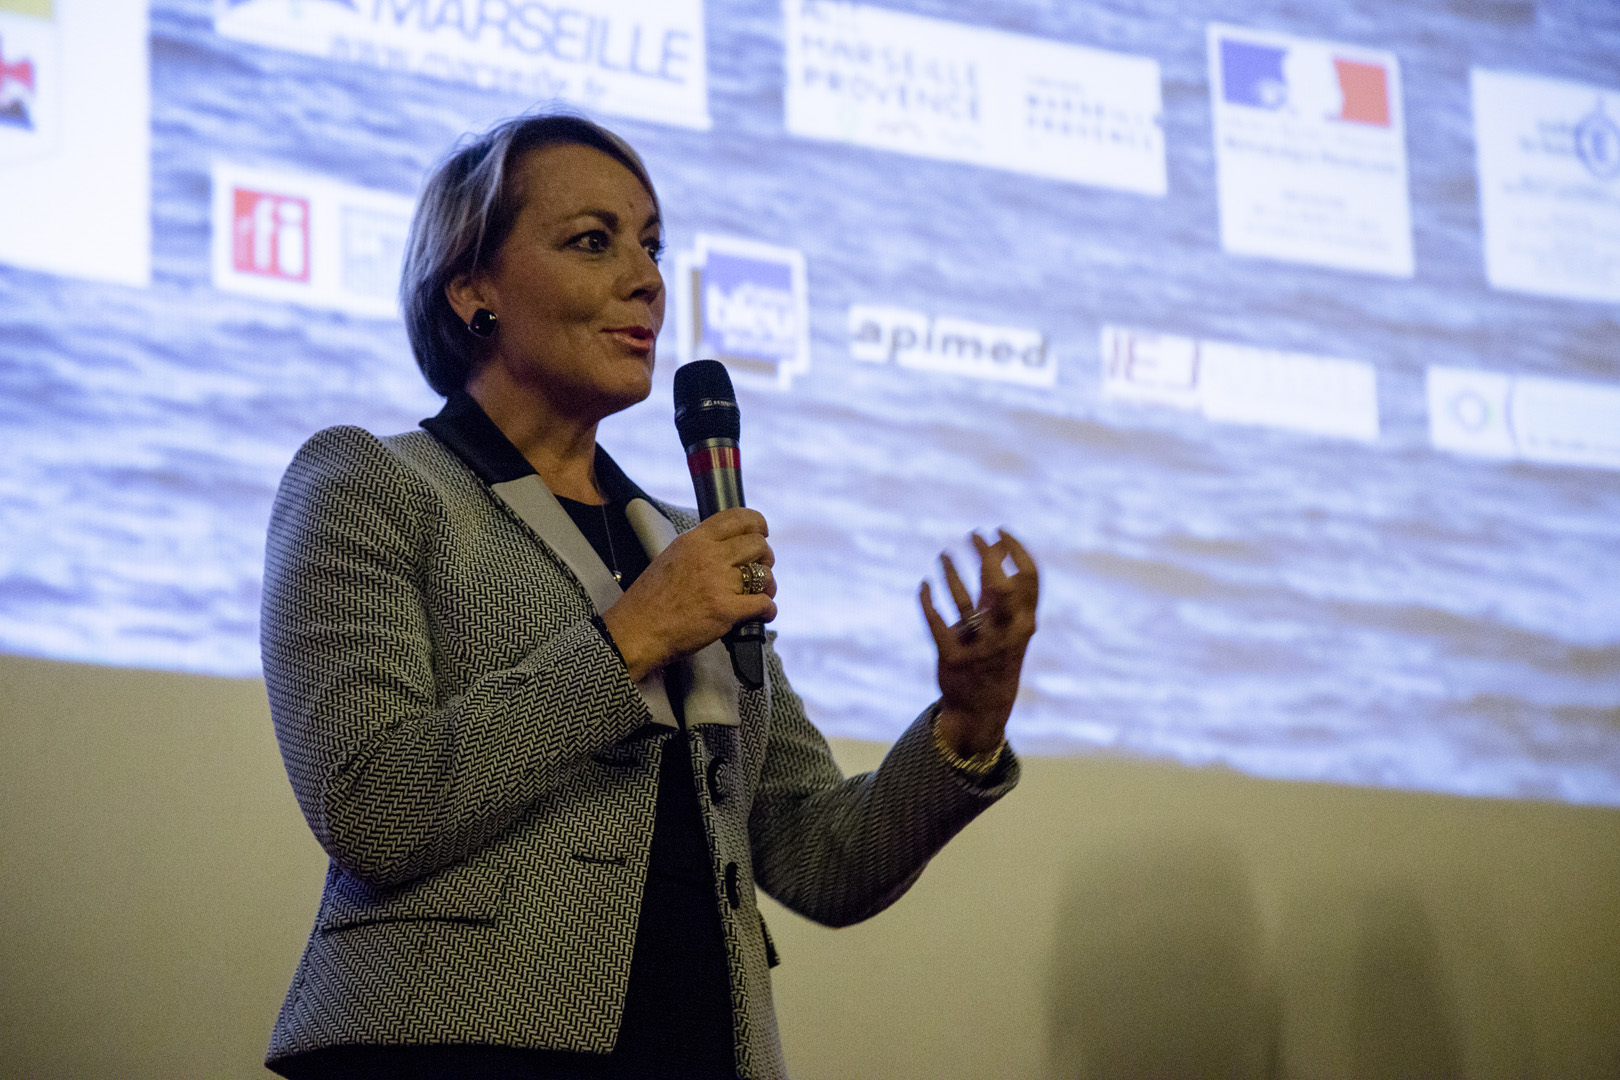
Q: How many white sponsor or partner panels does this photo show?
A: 10